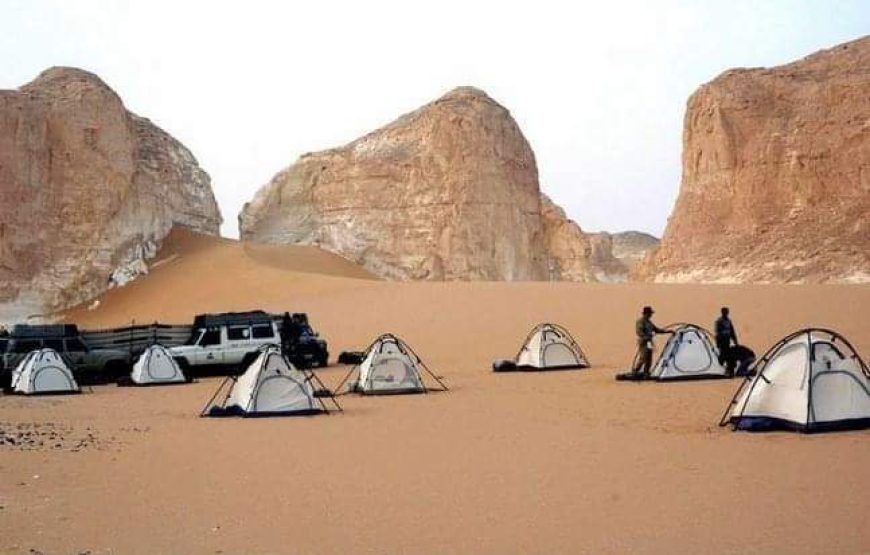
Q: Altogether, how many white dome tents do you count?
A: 7